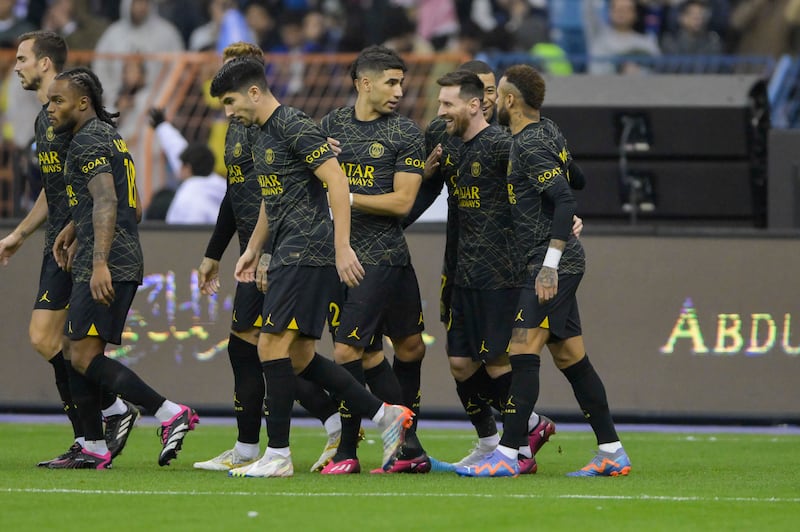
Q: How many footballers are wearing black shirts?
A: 8